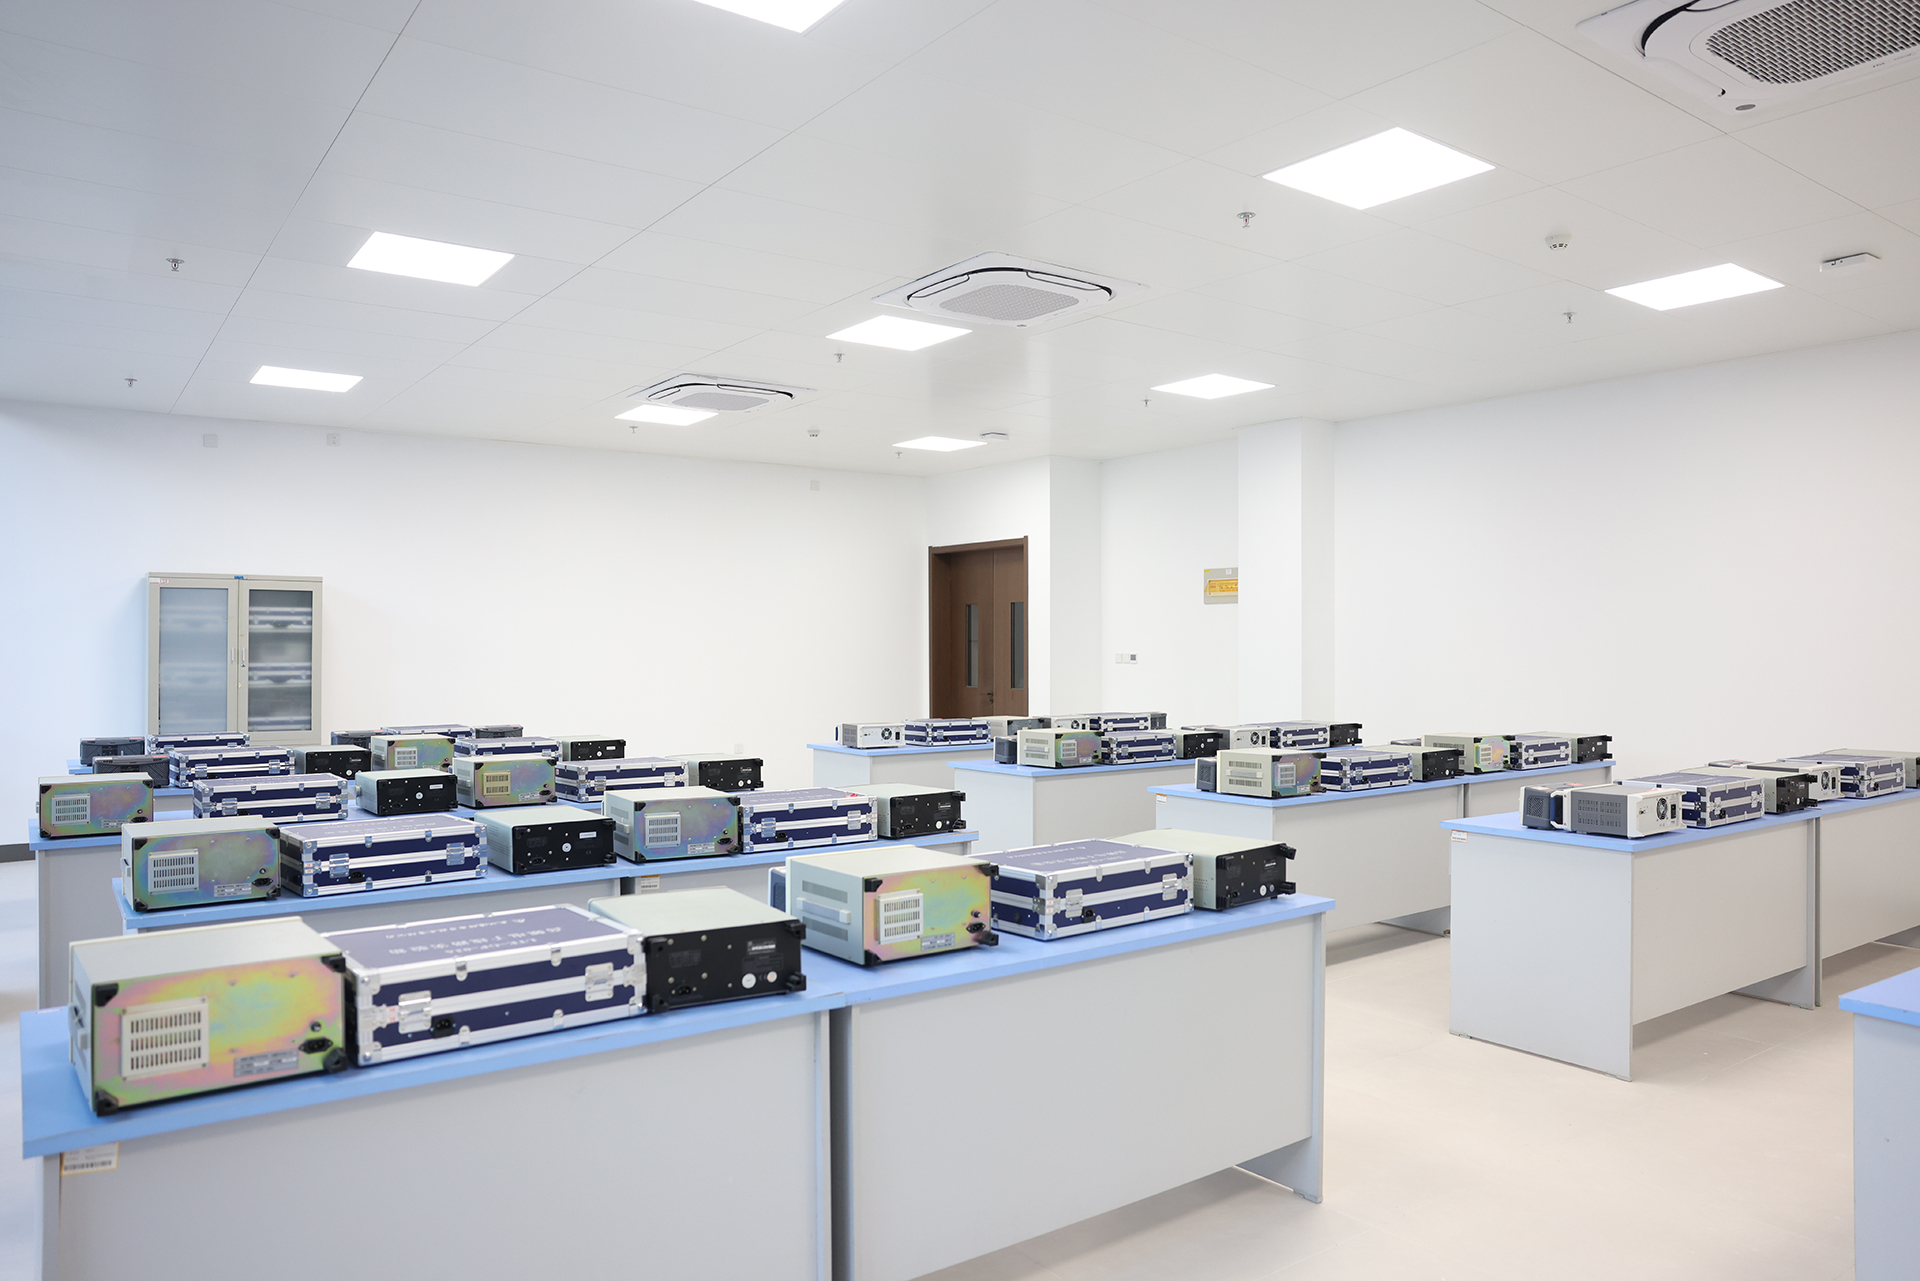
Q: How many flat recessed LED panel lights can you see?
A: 9